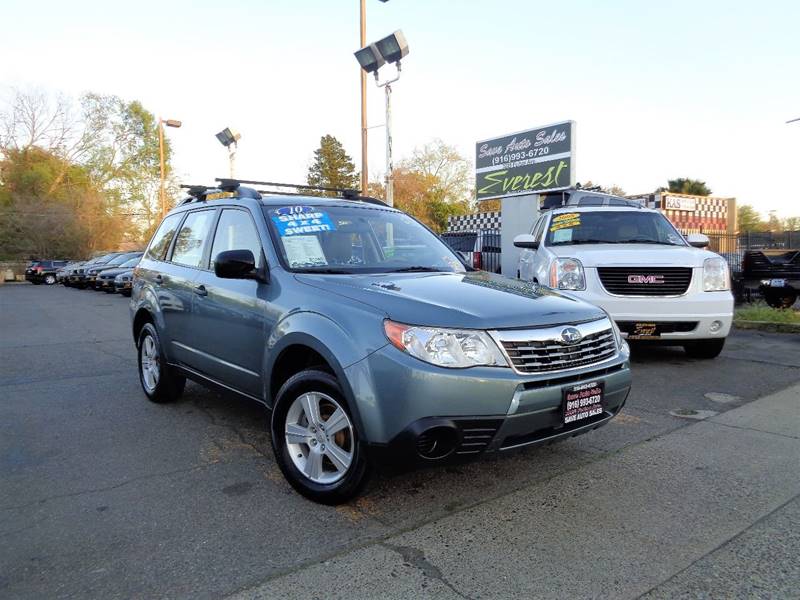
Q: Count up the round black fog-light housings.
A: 1